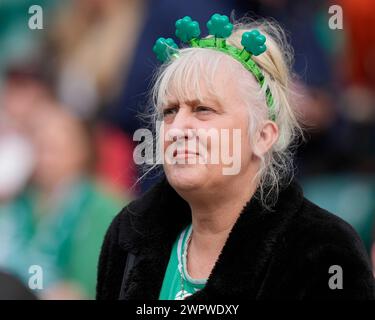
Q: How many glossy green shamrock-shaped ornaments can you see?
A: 4